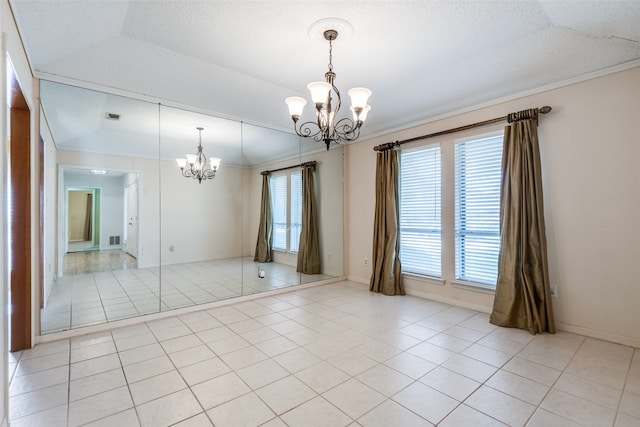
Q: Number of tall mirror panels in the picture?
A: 4